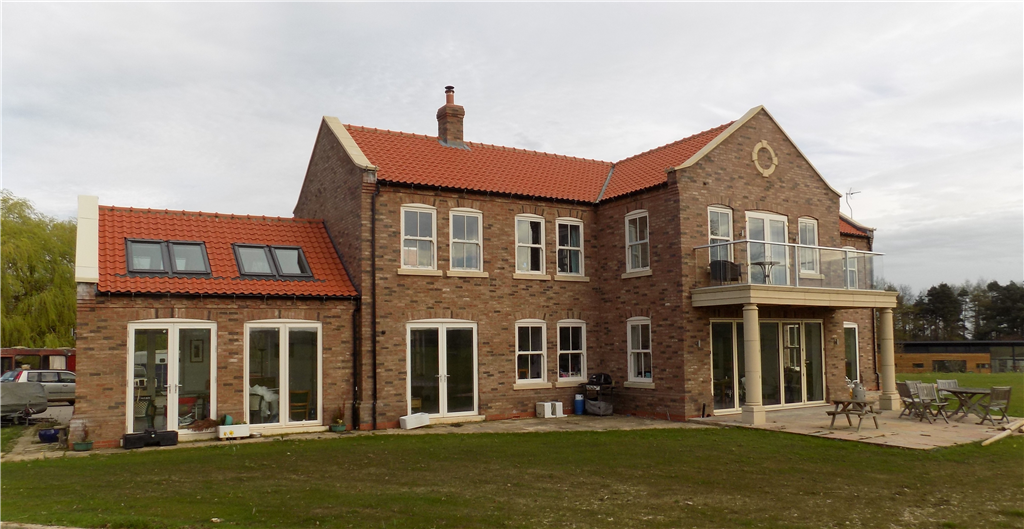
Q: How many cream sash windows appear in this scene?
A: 11